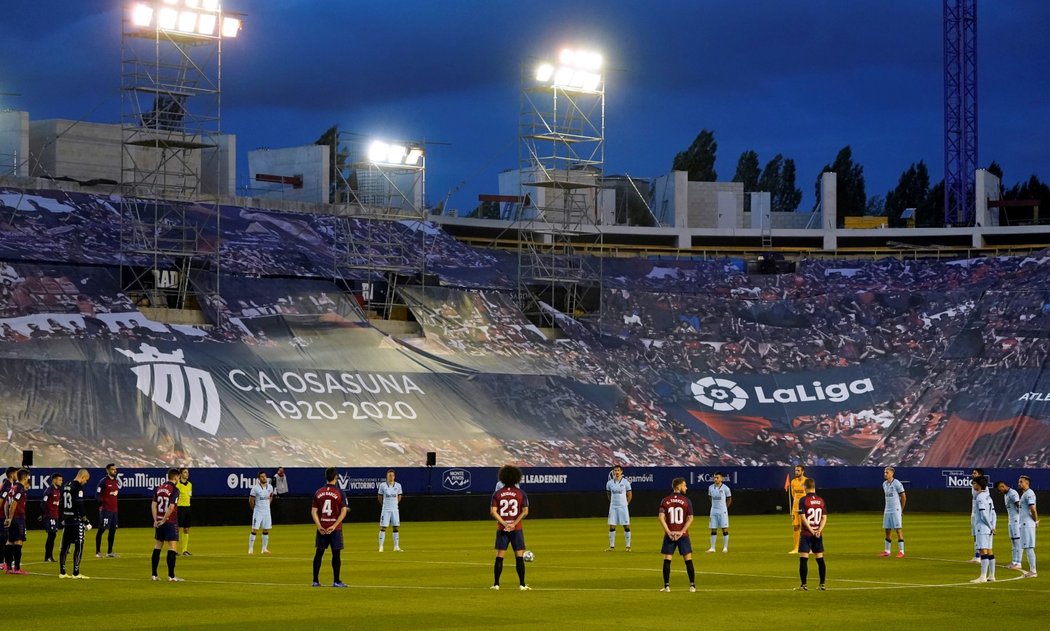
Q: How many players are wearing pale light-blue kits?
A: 10